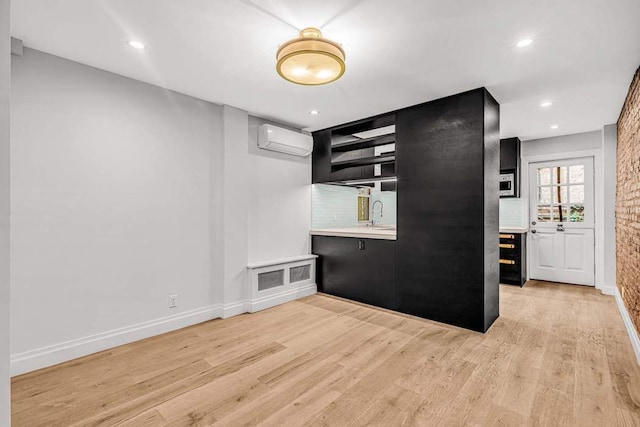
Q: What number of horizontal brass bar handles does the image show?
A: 3